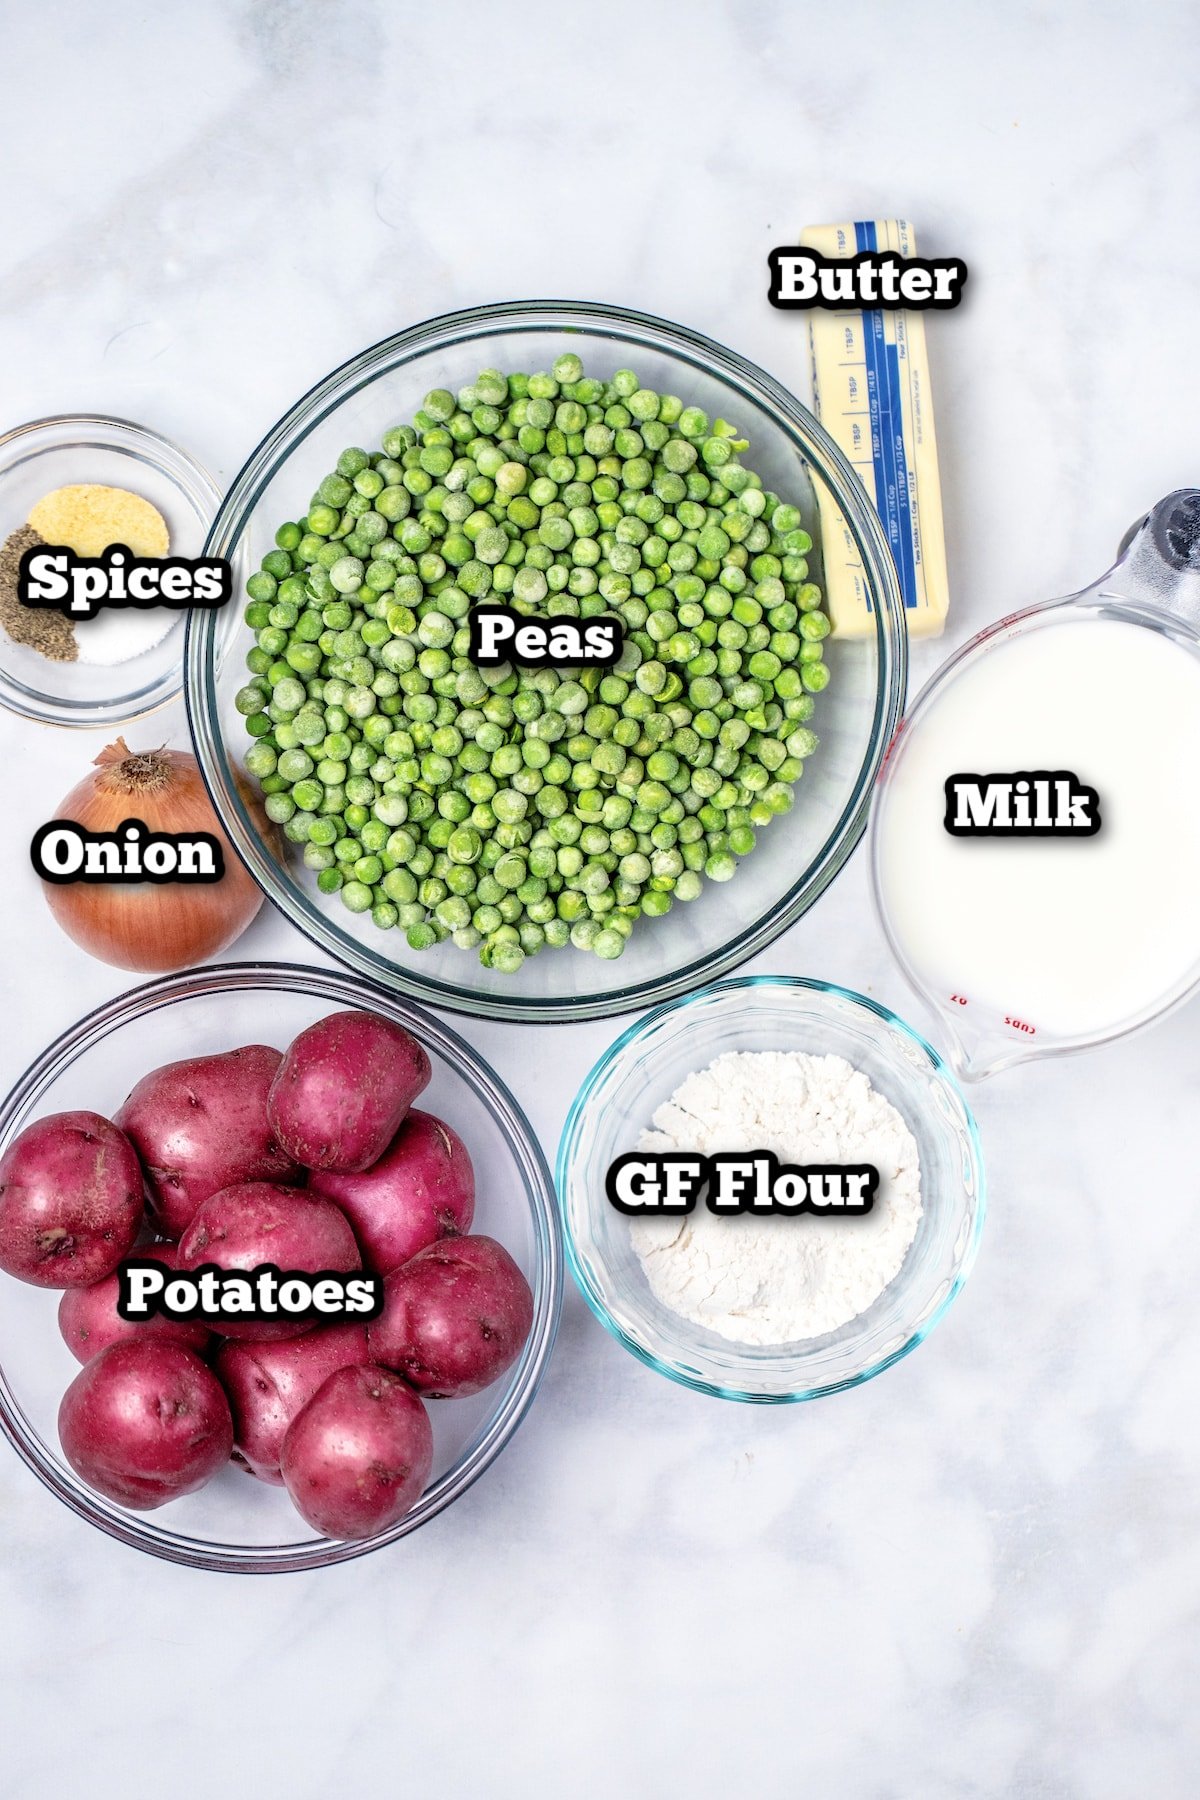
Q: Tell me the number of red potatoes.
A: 10